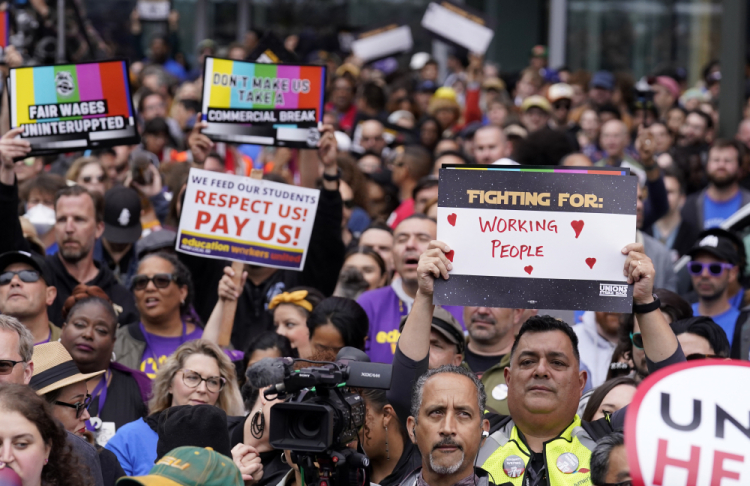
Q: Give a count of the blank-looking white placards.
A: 2